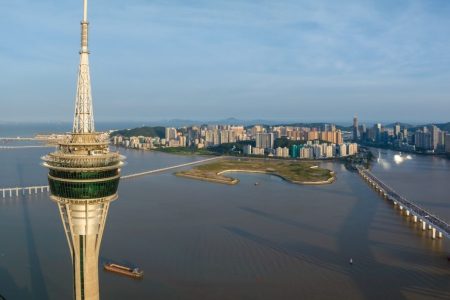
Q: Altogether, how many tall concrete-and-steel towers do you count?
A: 1